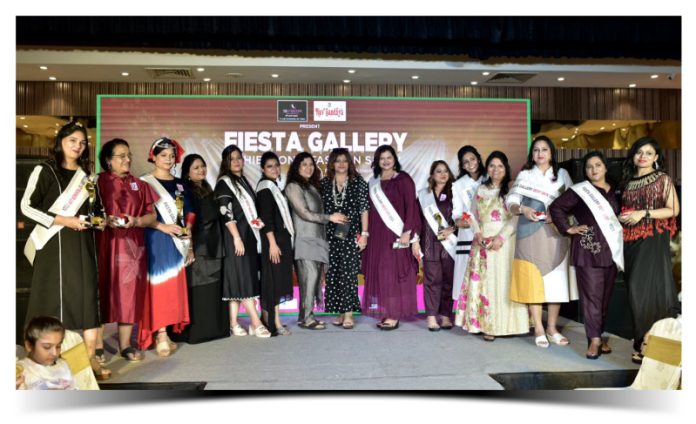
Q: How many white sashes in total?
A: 9